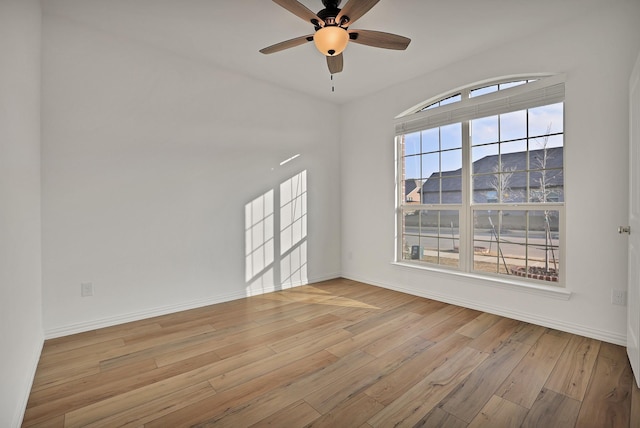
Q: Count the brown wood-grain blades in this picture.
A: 5